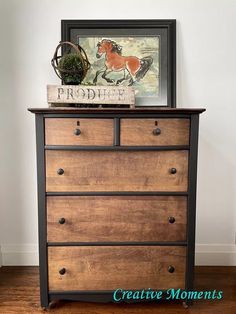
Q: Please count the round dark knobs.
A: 8